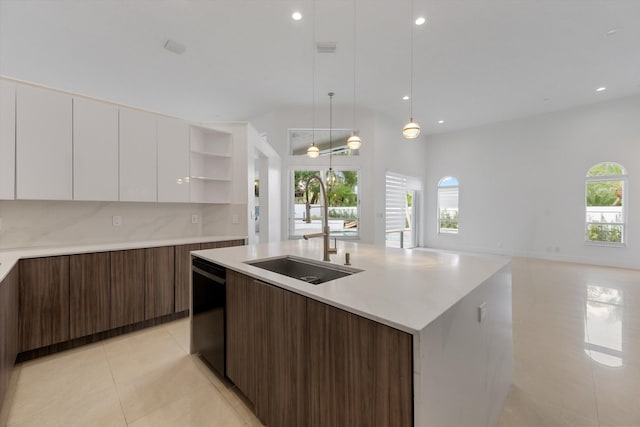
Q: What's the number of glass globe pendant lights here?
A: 3